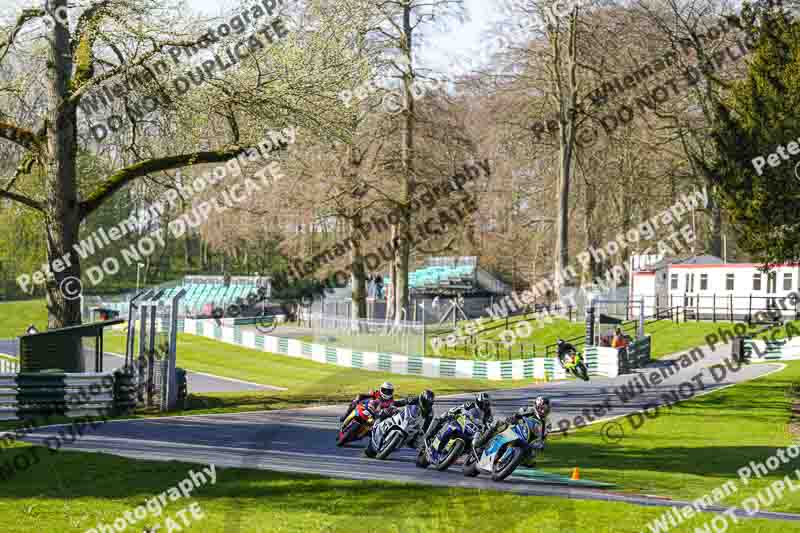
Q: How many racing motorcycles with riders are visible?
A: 5